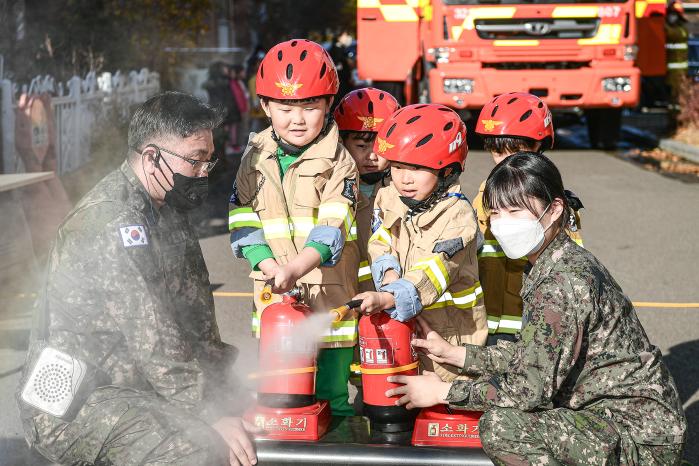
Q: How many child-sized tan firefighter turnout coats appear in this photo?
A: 4